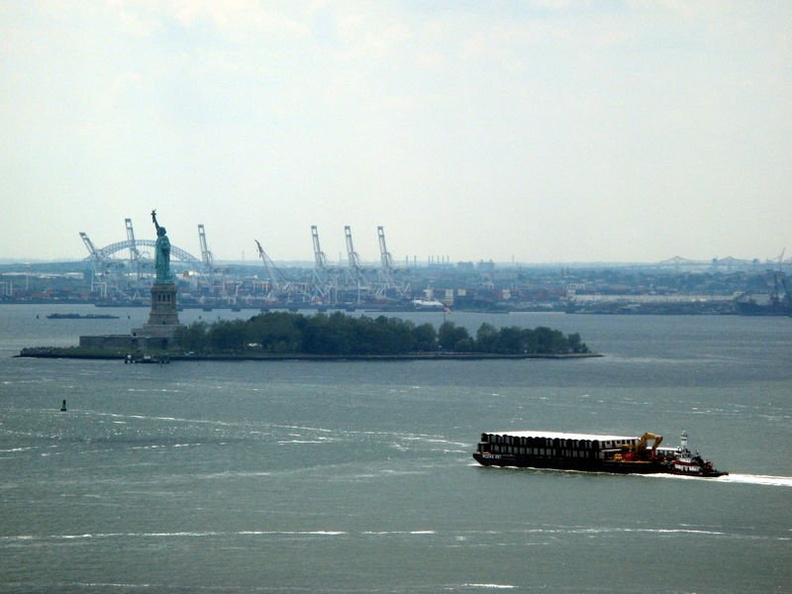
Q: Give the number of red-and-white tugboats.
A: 1